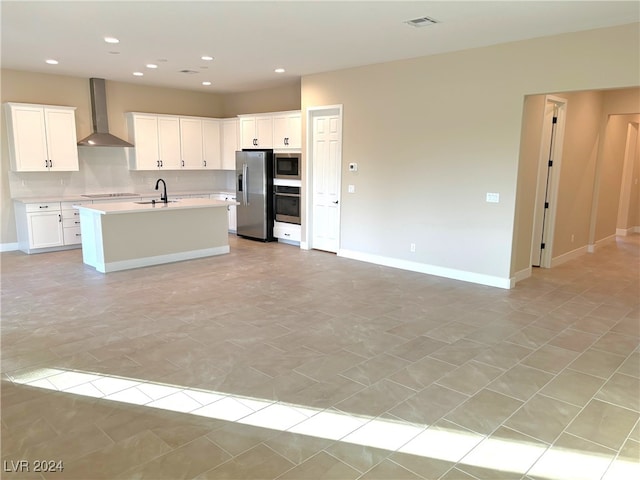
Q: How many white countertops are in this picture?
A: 2